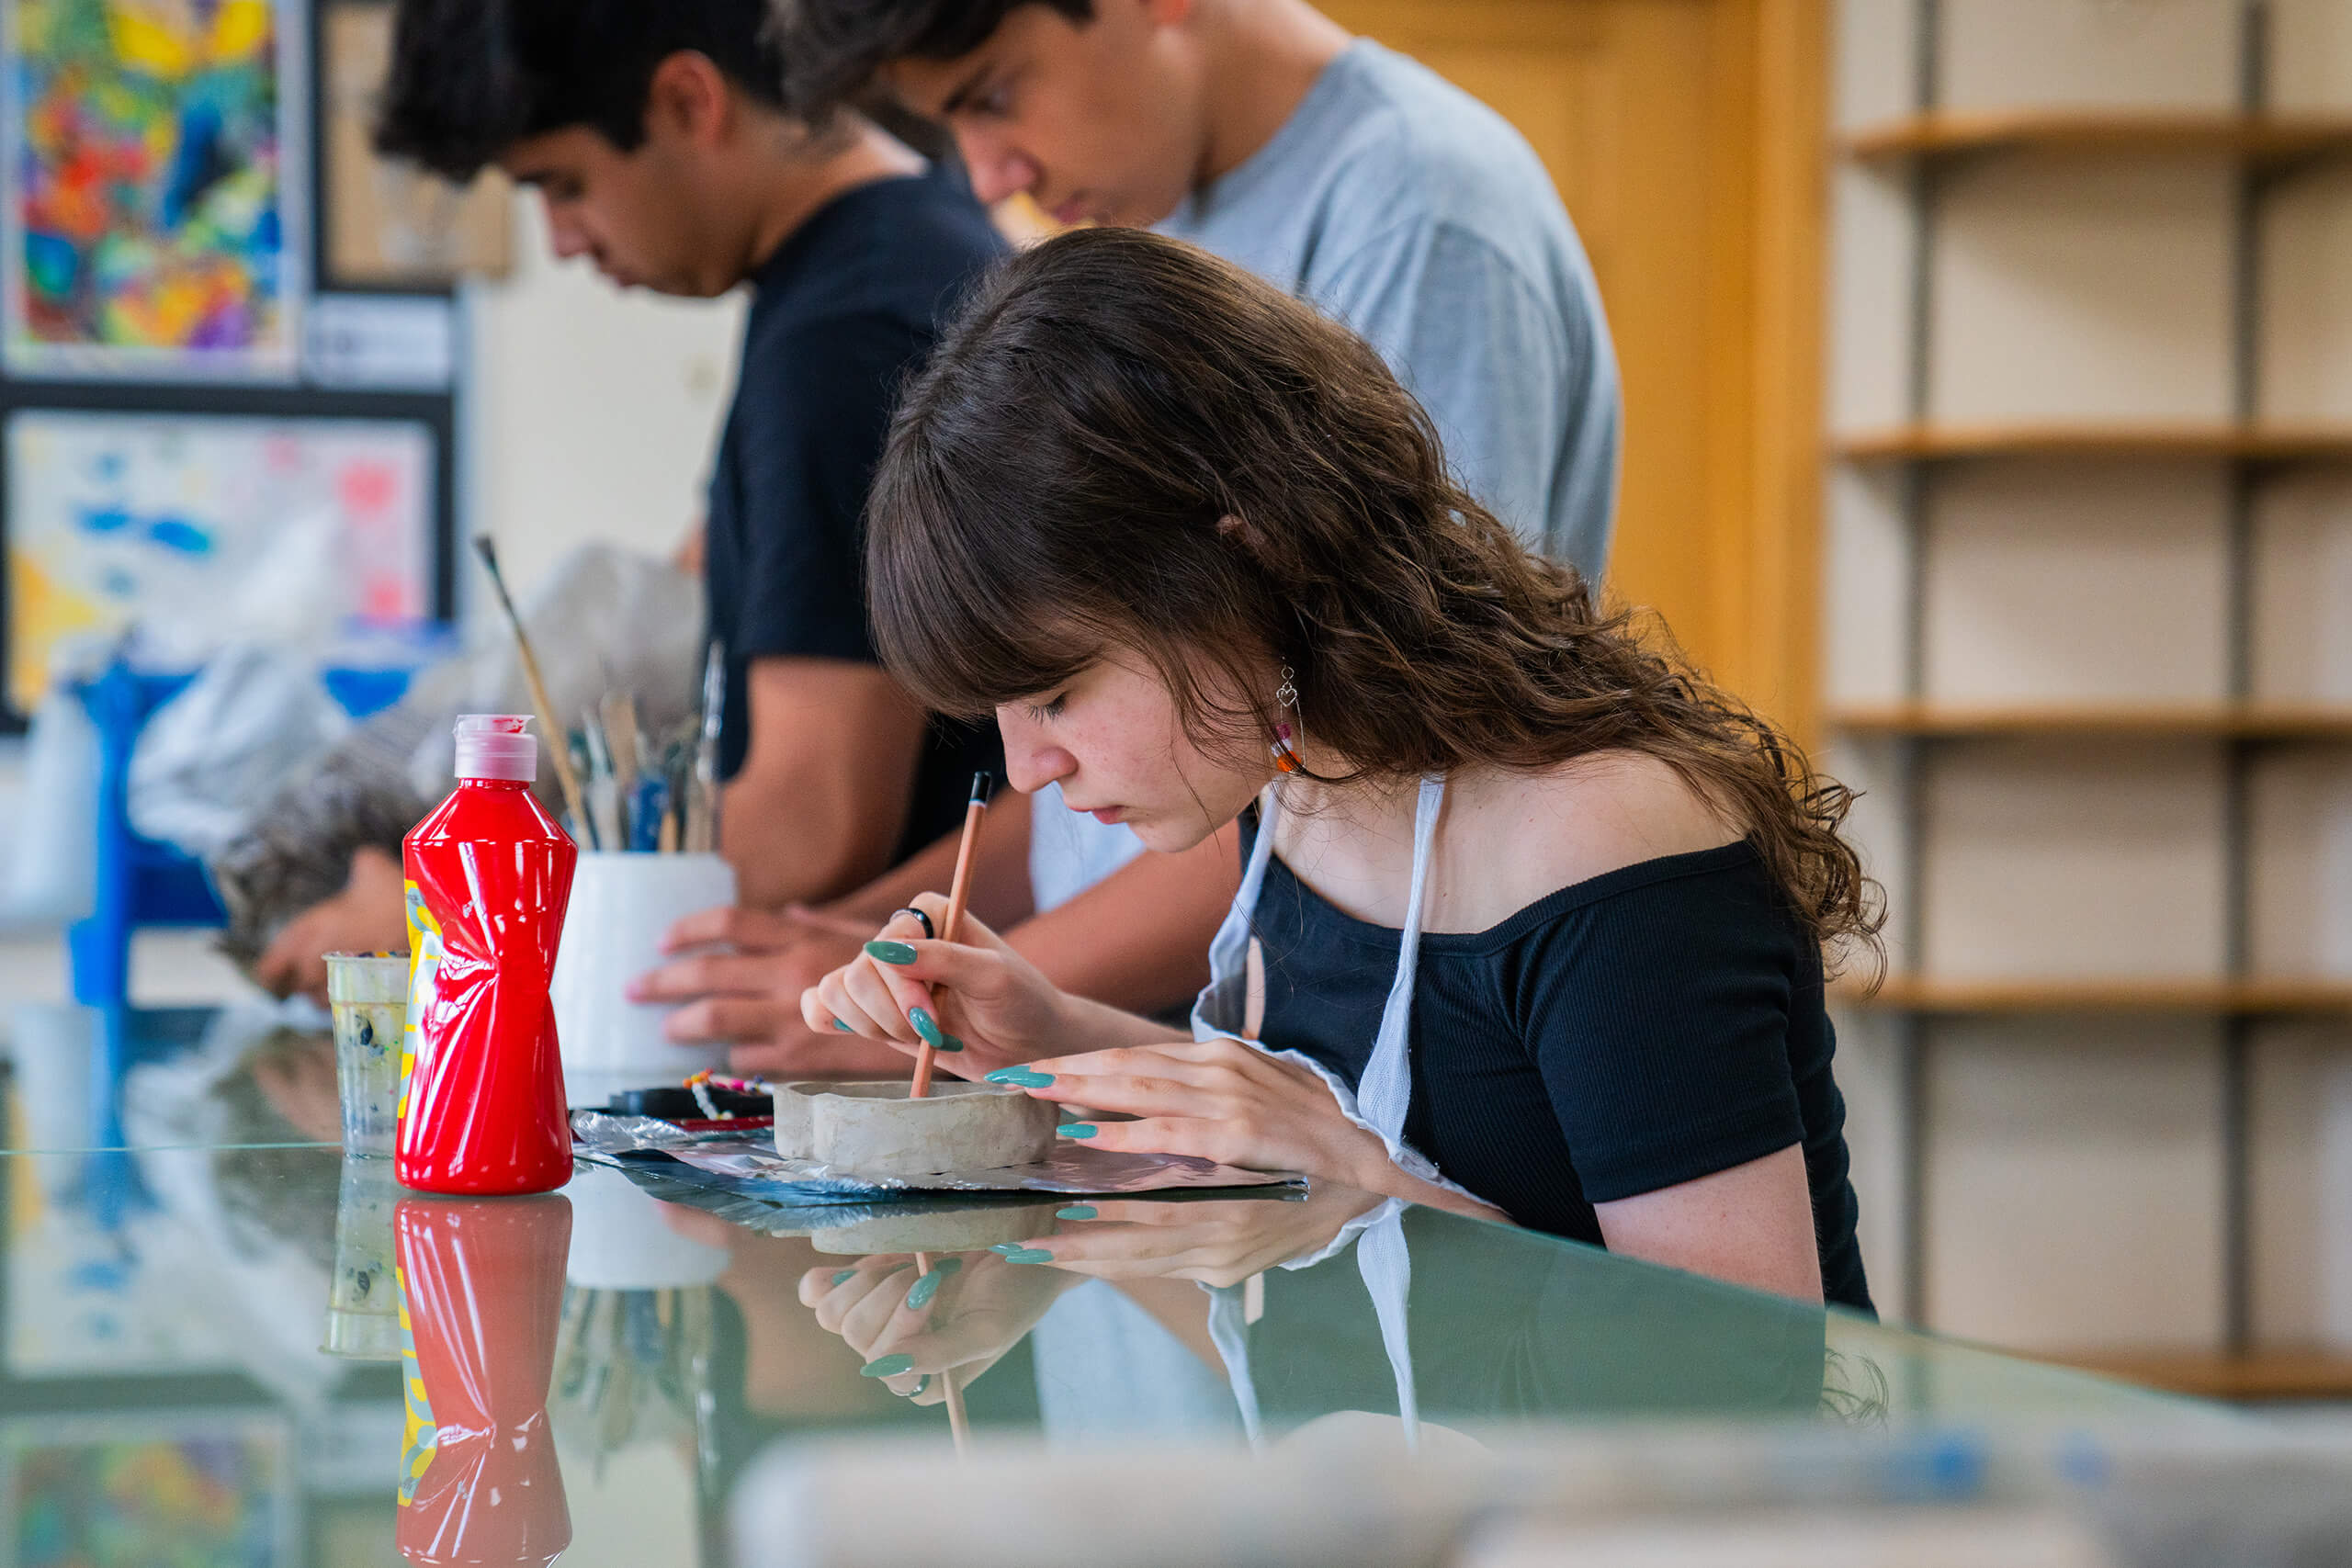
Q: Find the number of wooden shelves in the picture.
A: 5